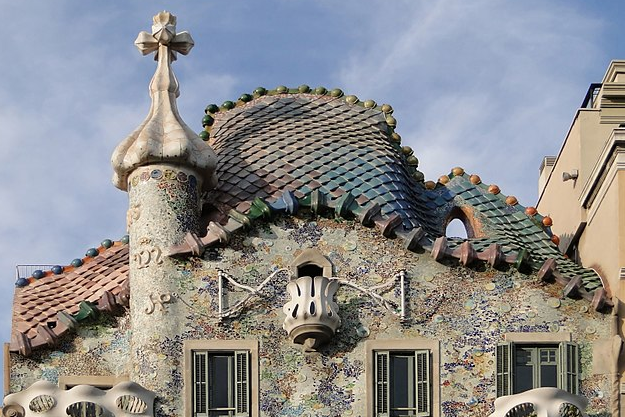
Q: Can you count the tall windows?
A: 3